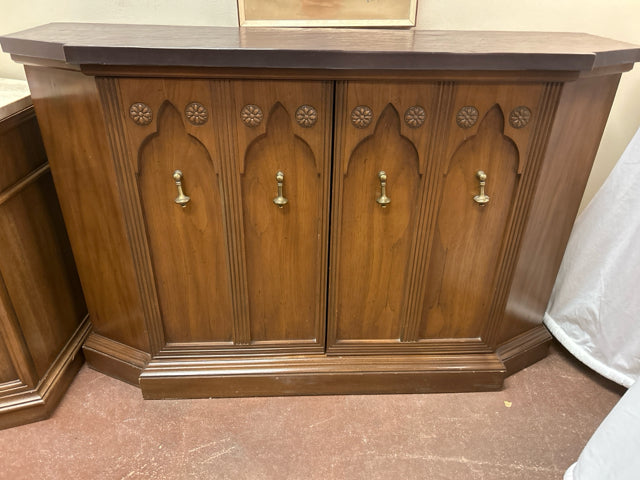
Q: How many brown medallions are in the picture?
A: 8